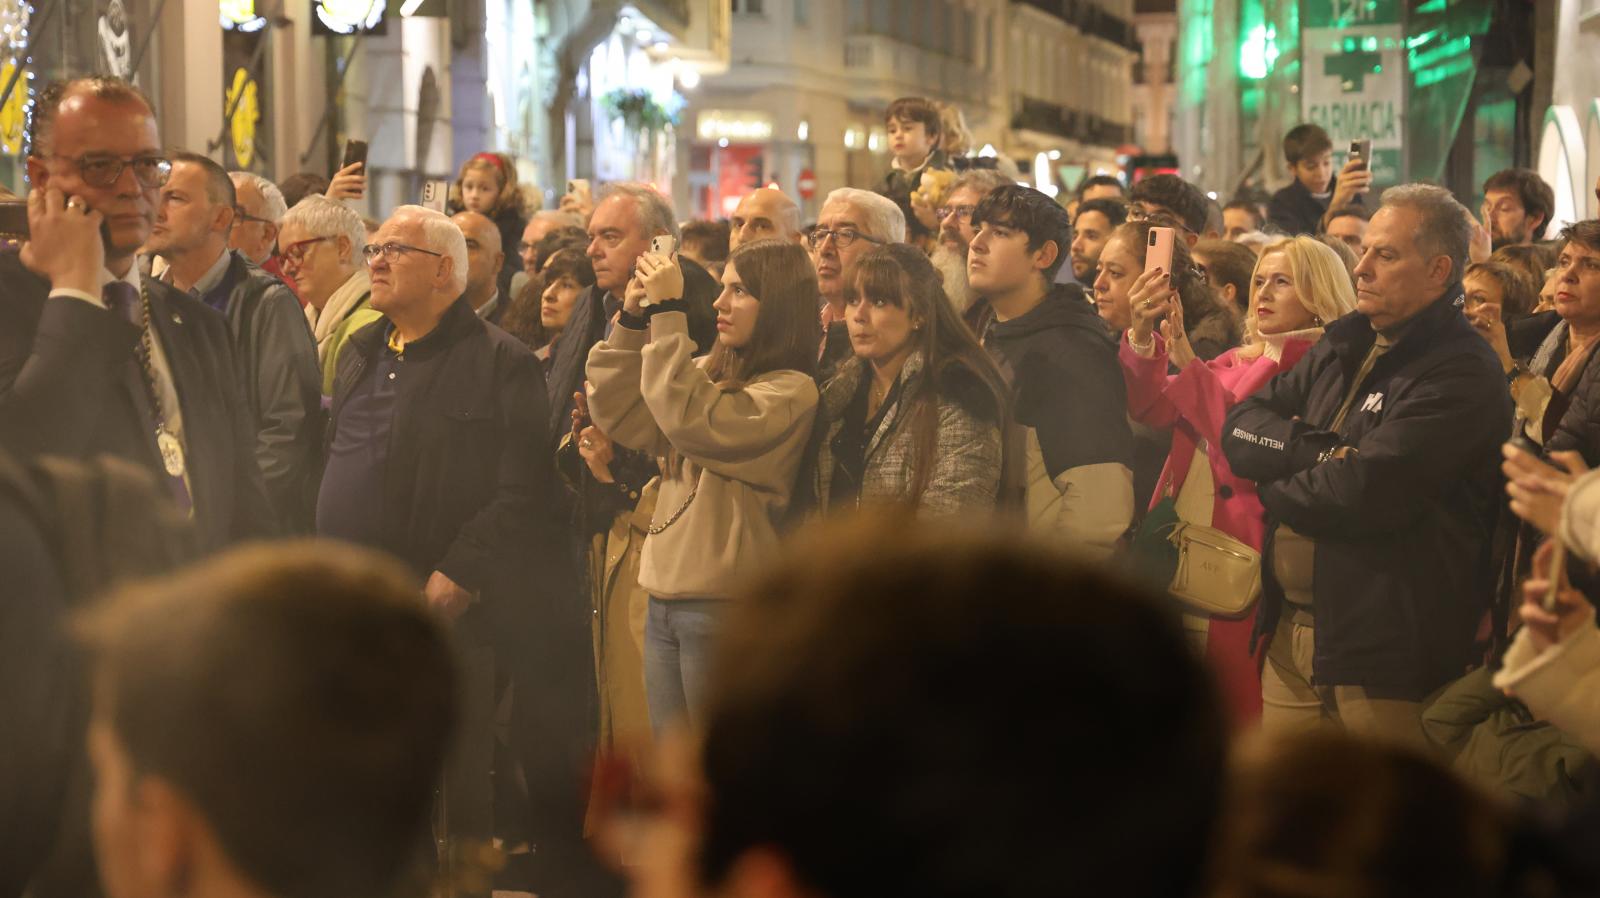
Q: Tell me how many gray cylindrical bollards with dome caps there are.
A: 0